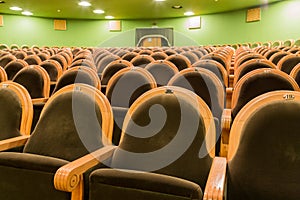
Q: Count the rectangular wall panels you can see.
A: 5